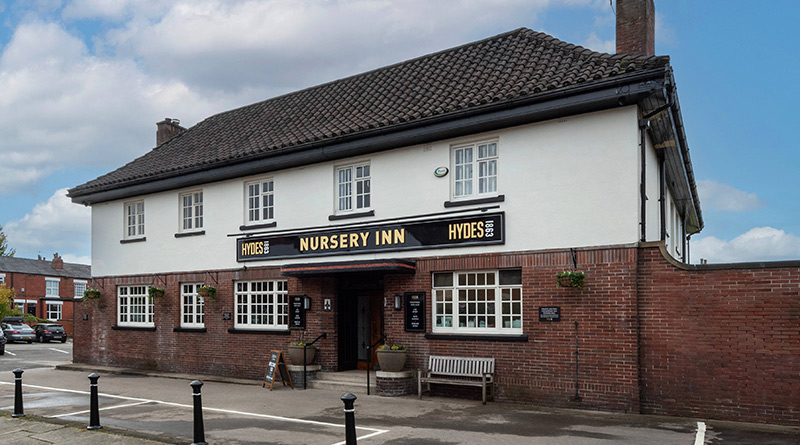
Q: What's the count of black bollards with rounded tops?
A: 4